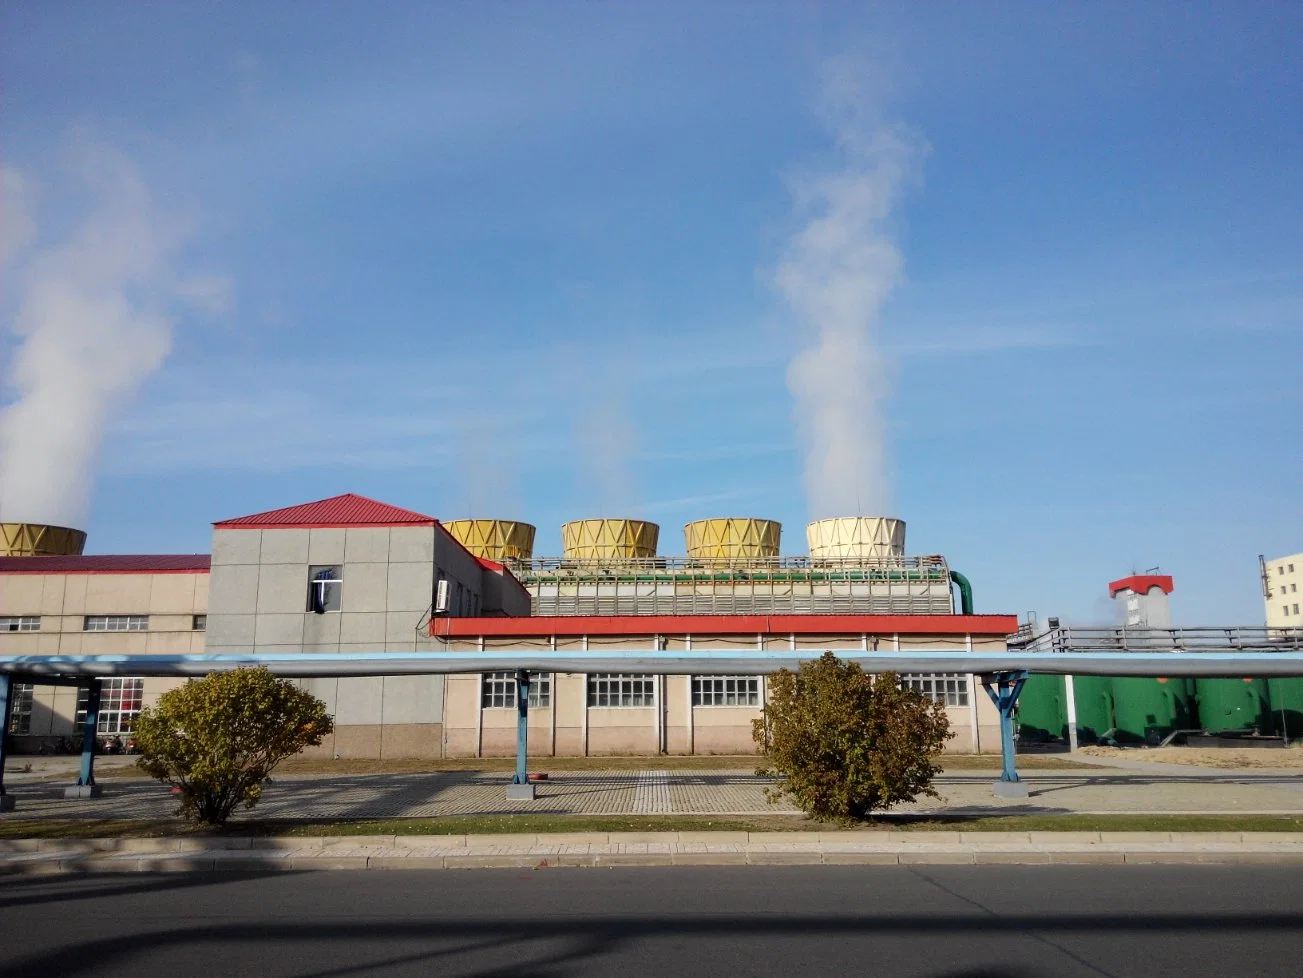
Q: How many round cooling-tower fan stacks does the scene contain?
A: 5